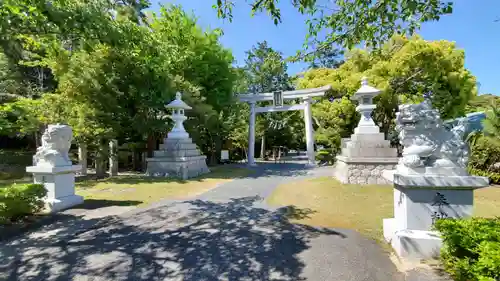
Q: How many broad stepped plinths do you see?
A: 2